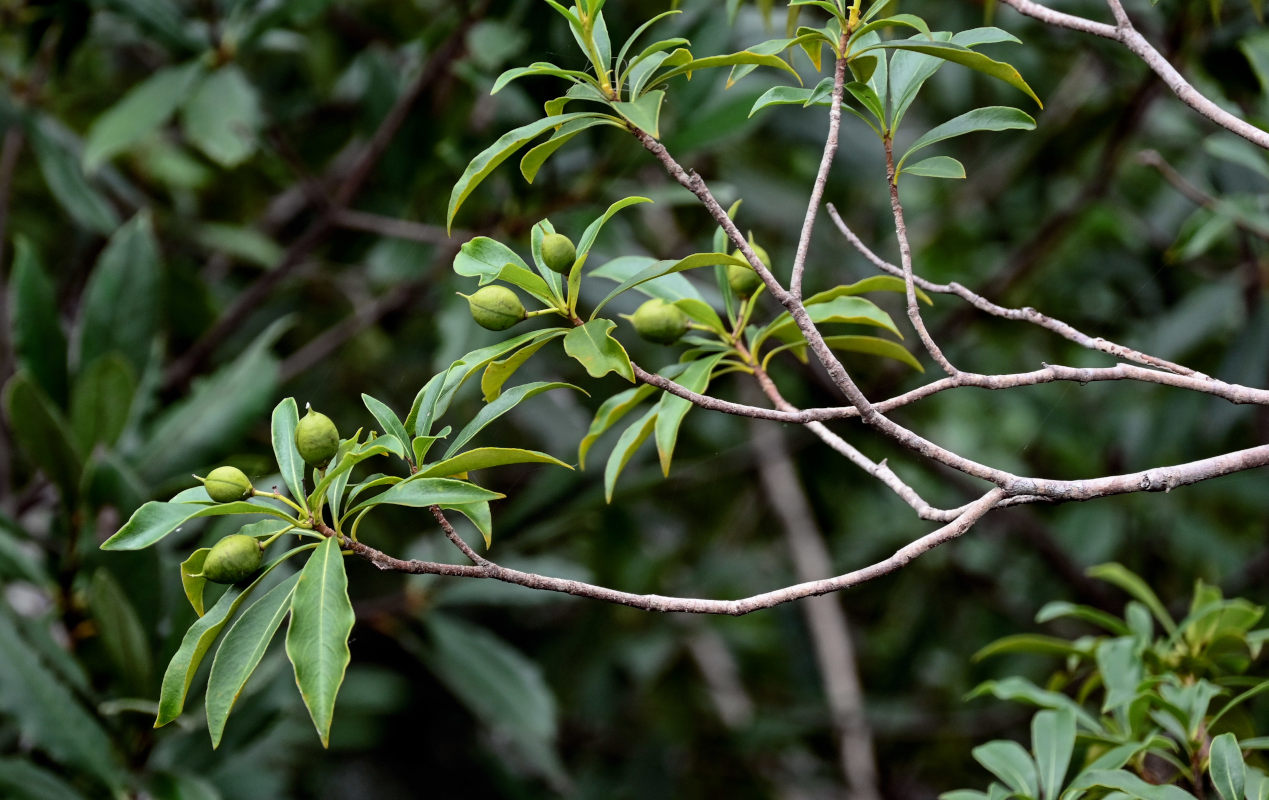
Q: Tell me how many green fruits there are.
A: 7